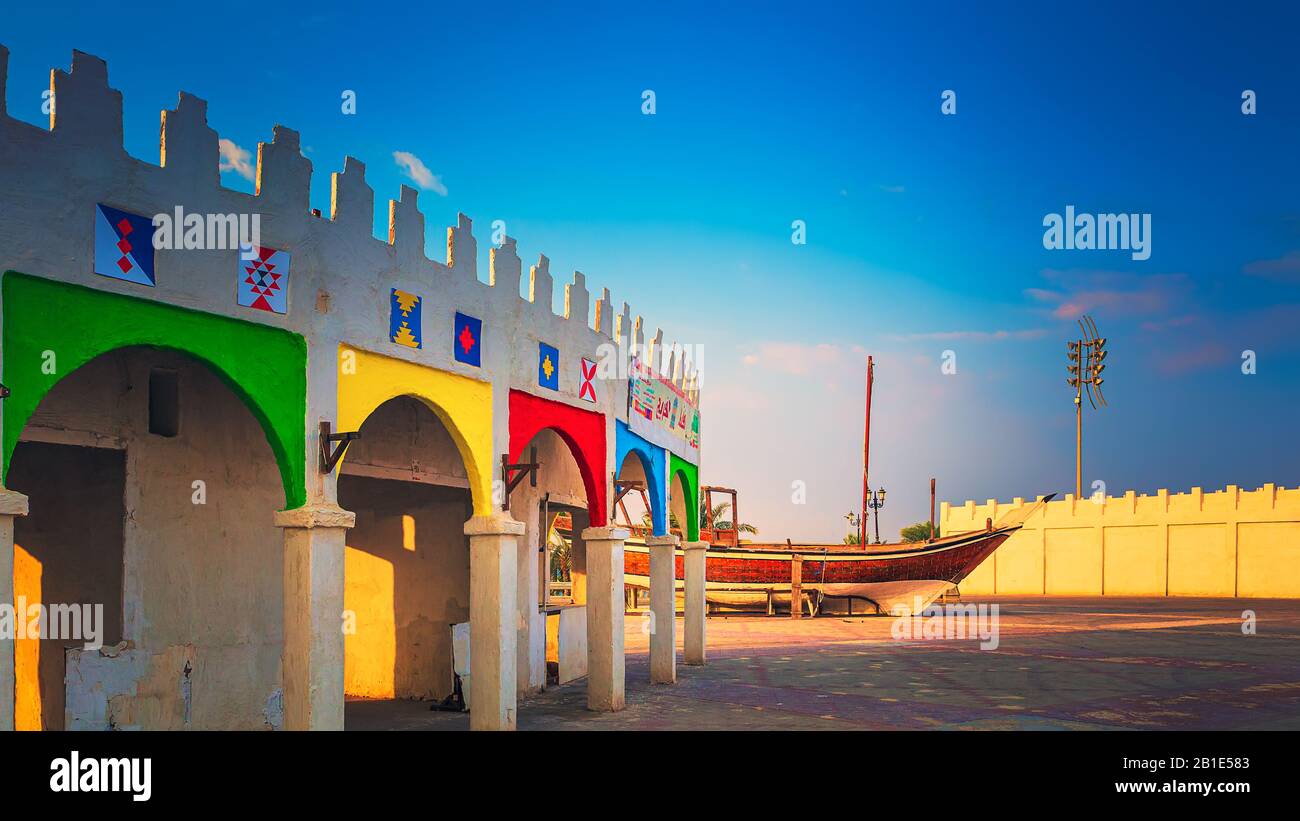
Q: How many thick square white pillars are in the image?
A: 6